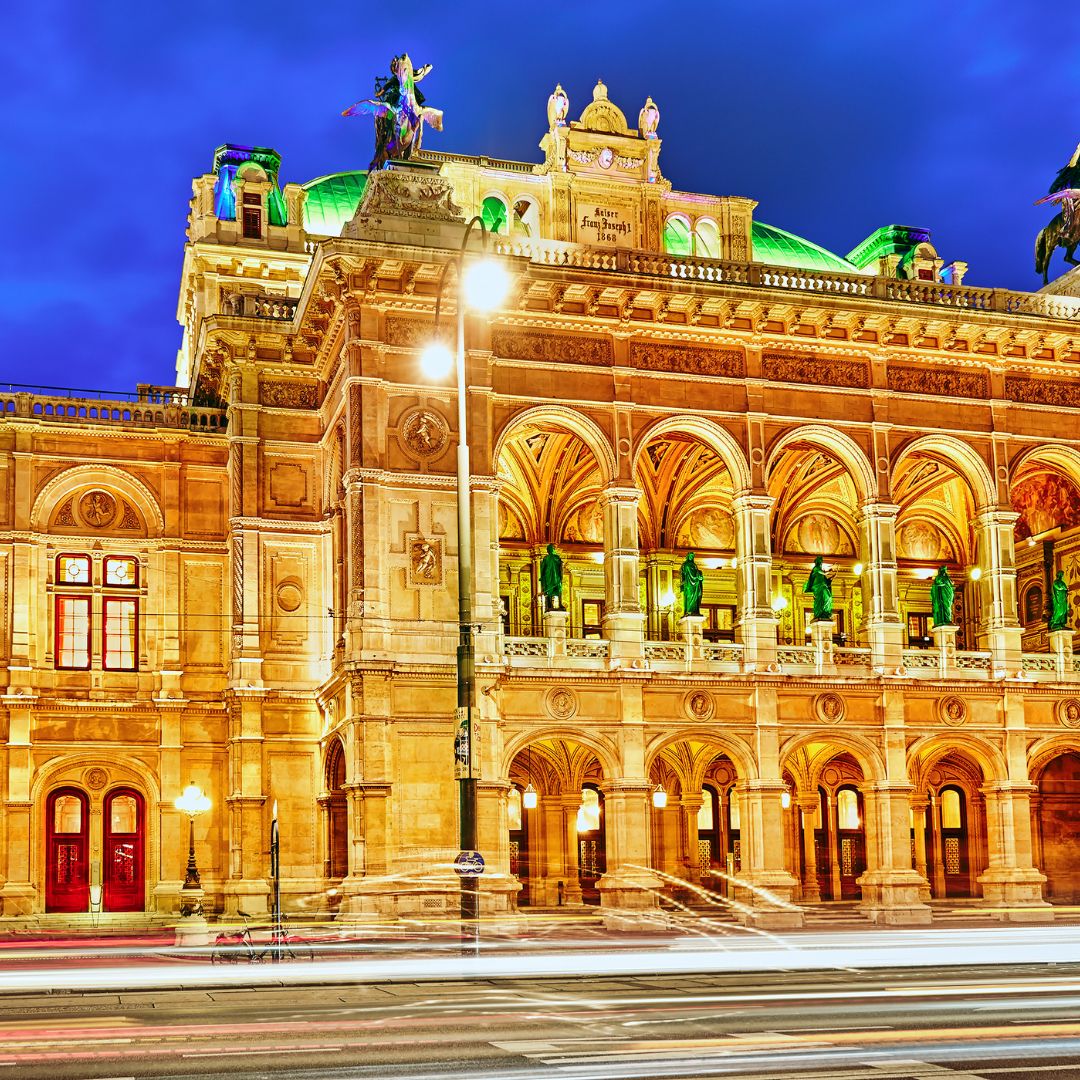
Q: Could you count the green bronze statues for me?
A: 5